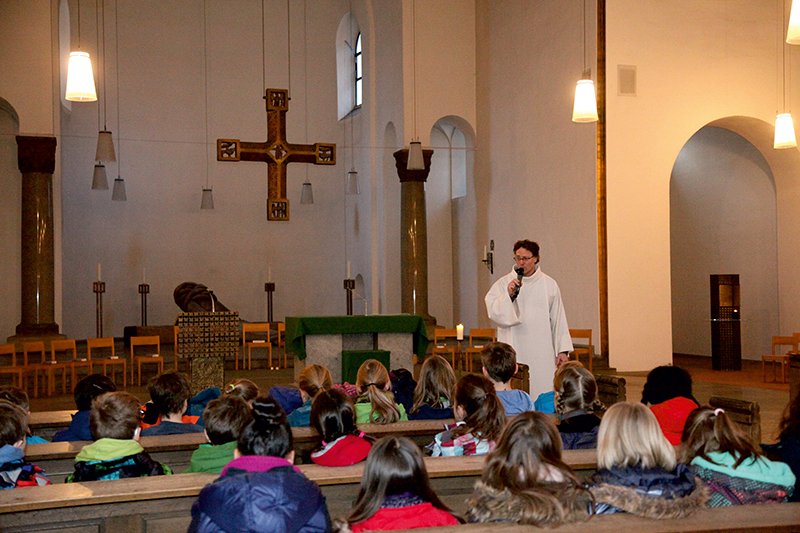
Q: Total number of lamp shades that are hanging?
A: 11